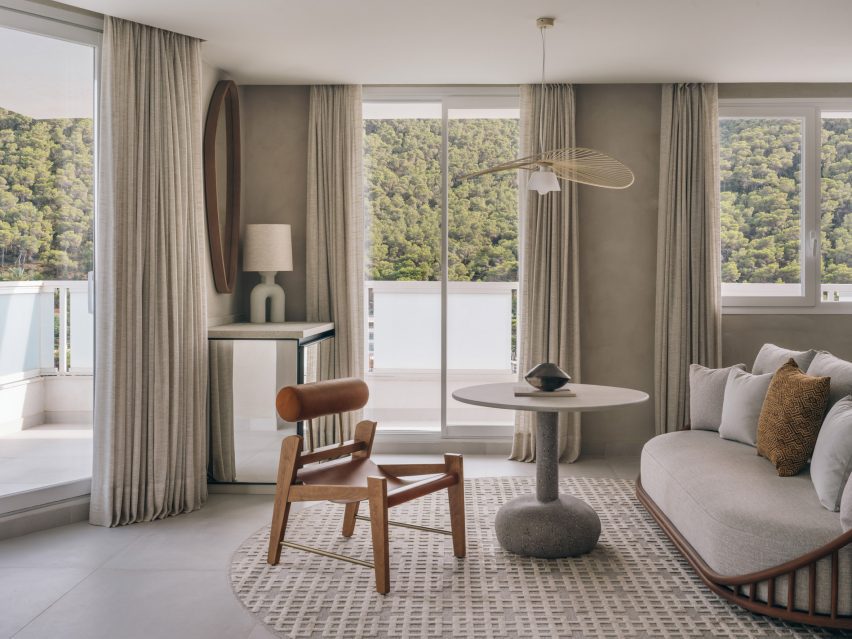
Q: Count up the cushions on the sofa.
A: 7